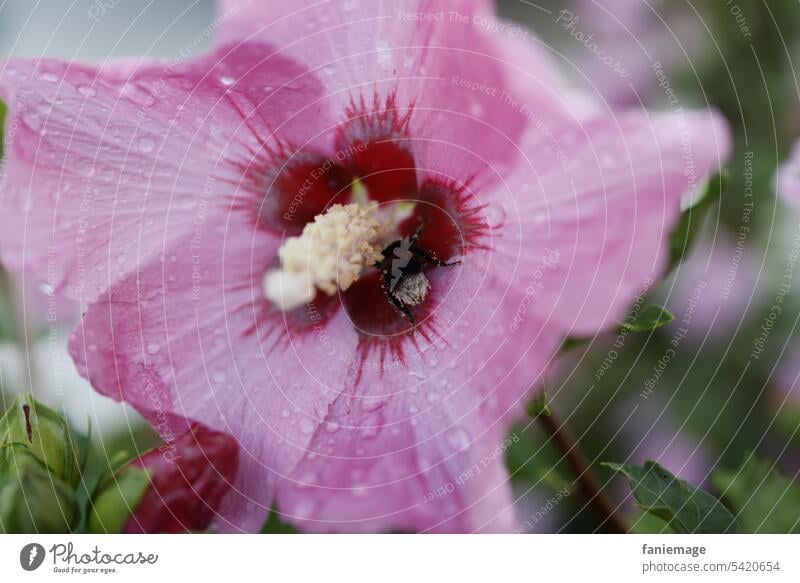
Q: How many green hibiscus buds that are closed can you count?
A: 2